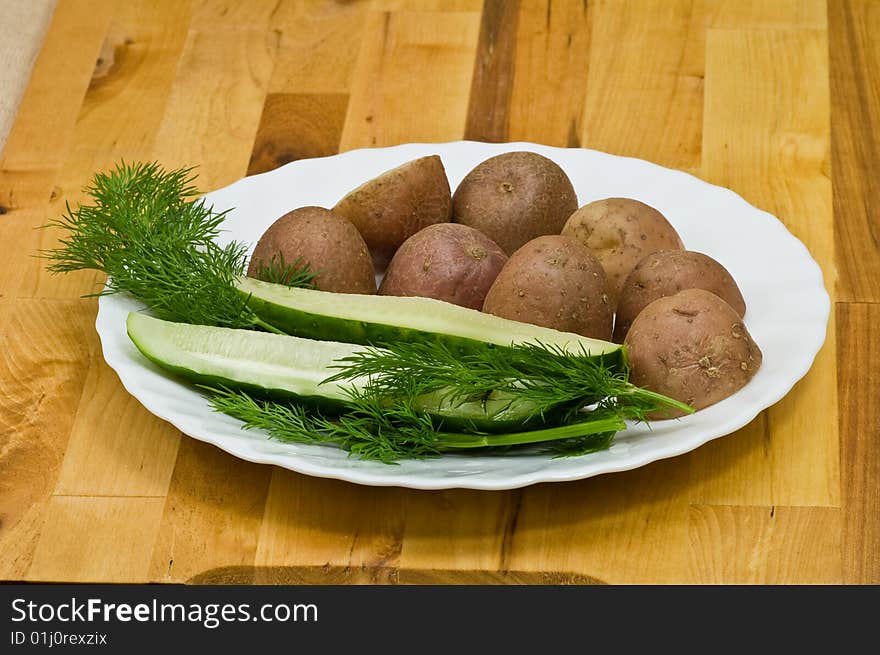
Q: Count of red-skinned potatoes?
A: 8